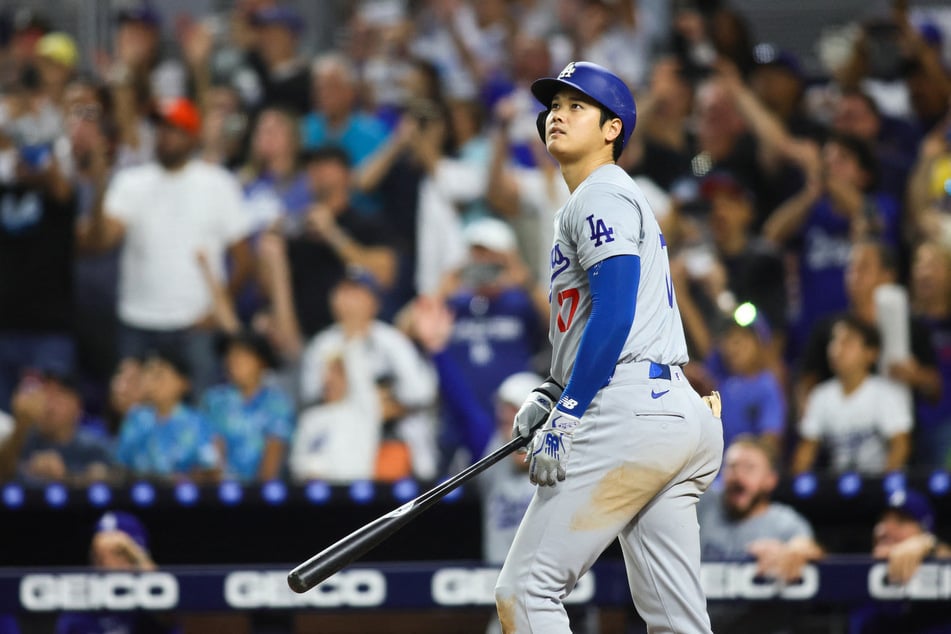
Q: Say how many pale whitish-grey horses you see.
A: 0